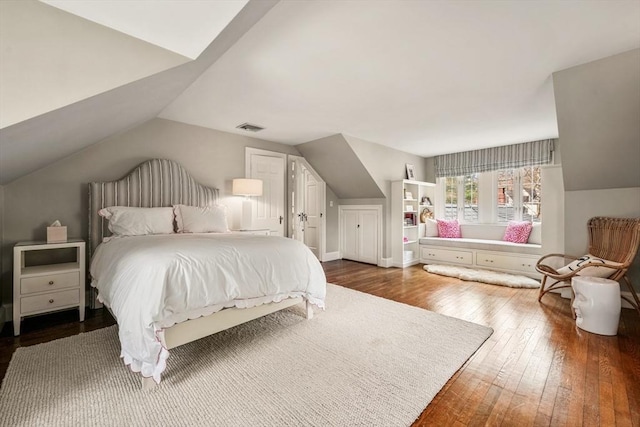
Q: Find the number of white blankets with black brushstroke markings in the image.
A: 1